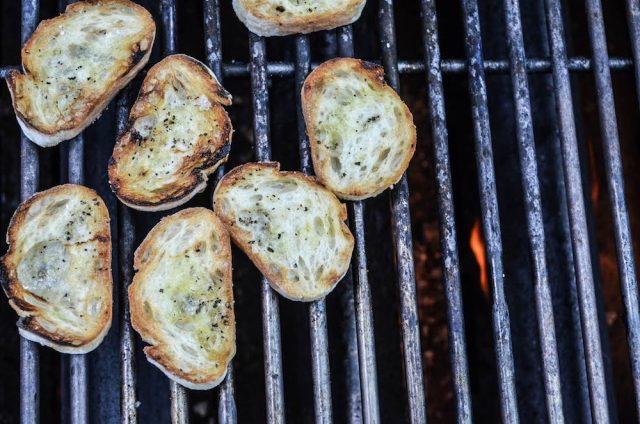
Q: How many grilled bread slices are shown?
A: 7